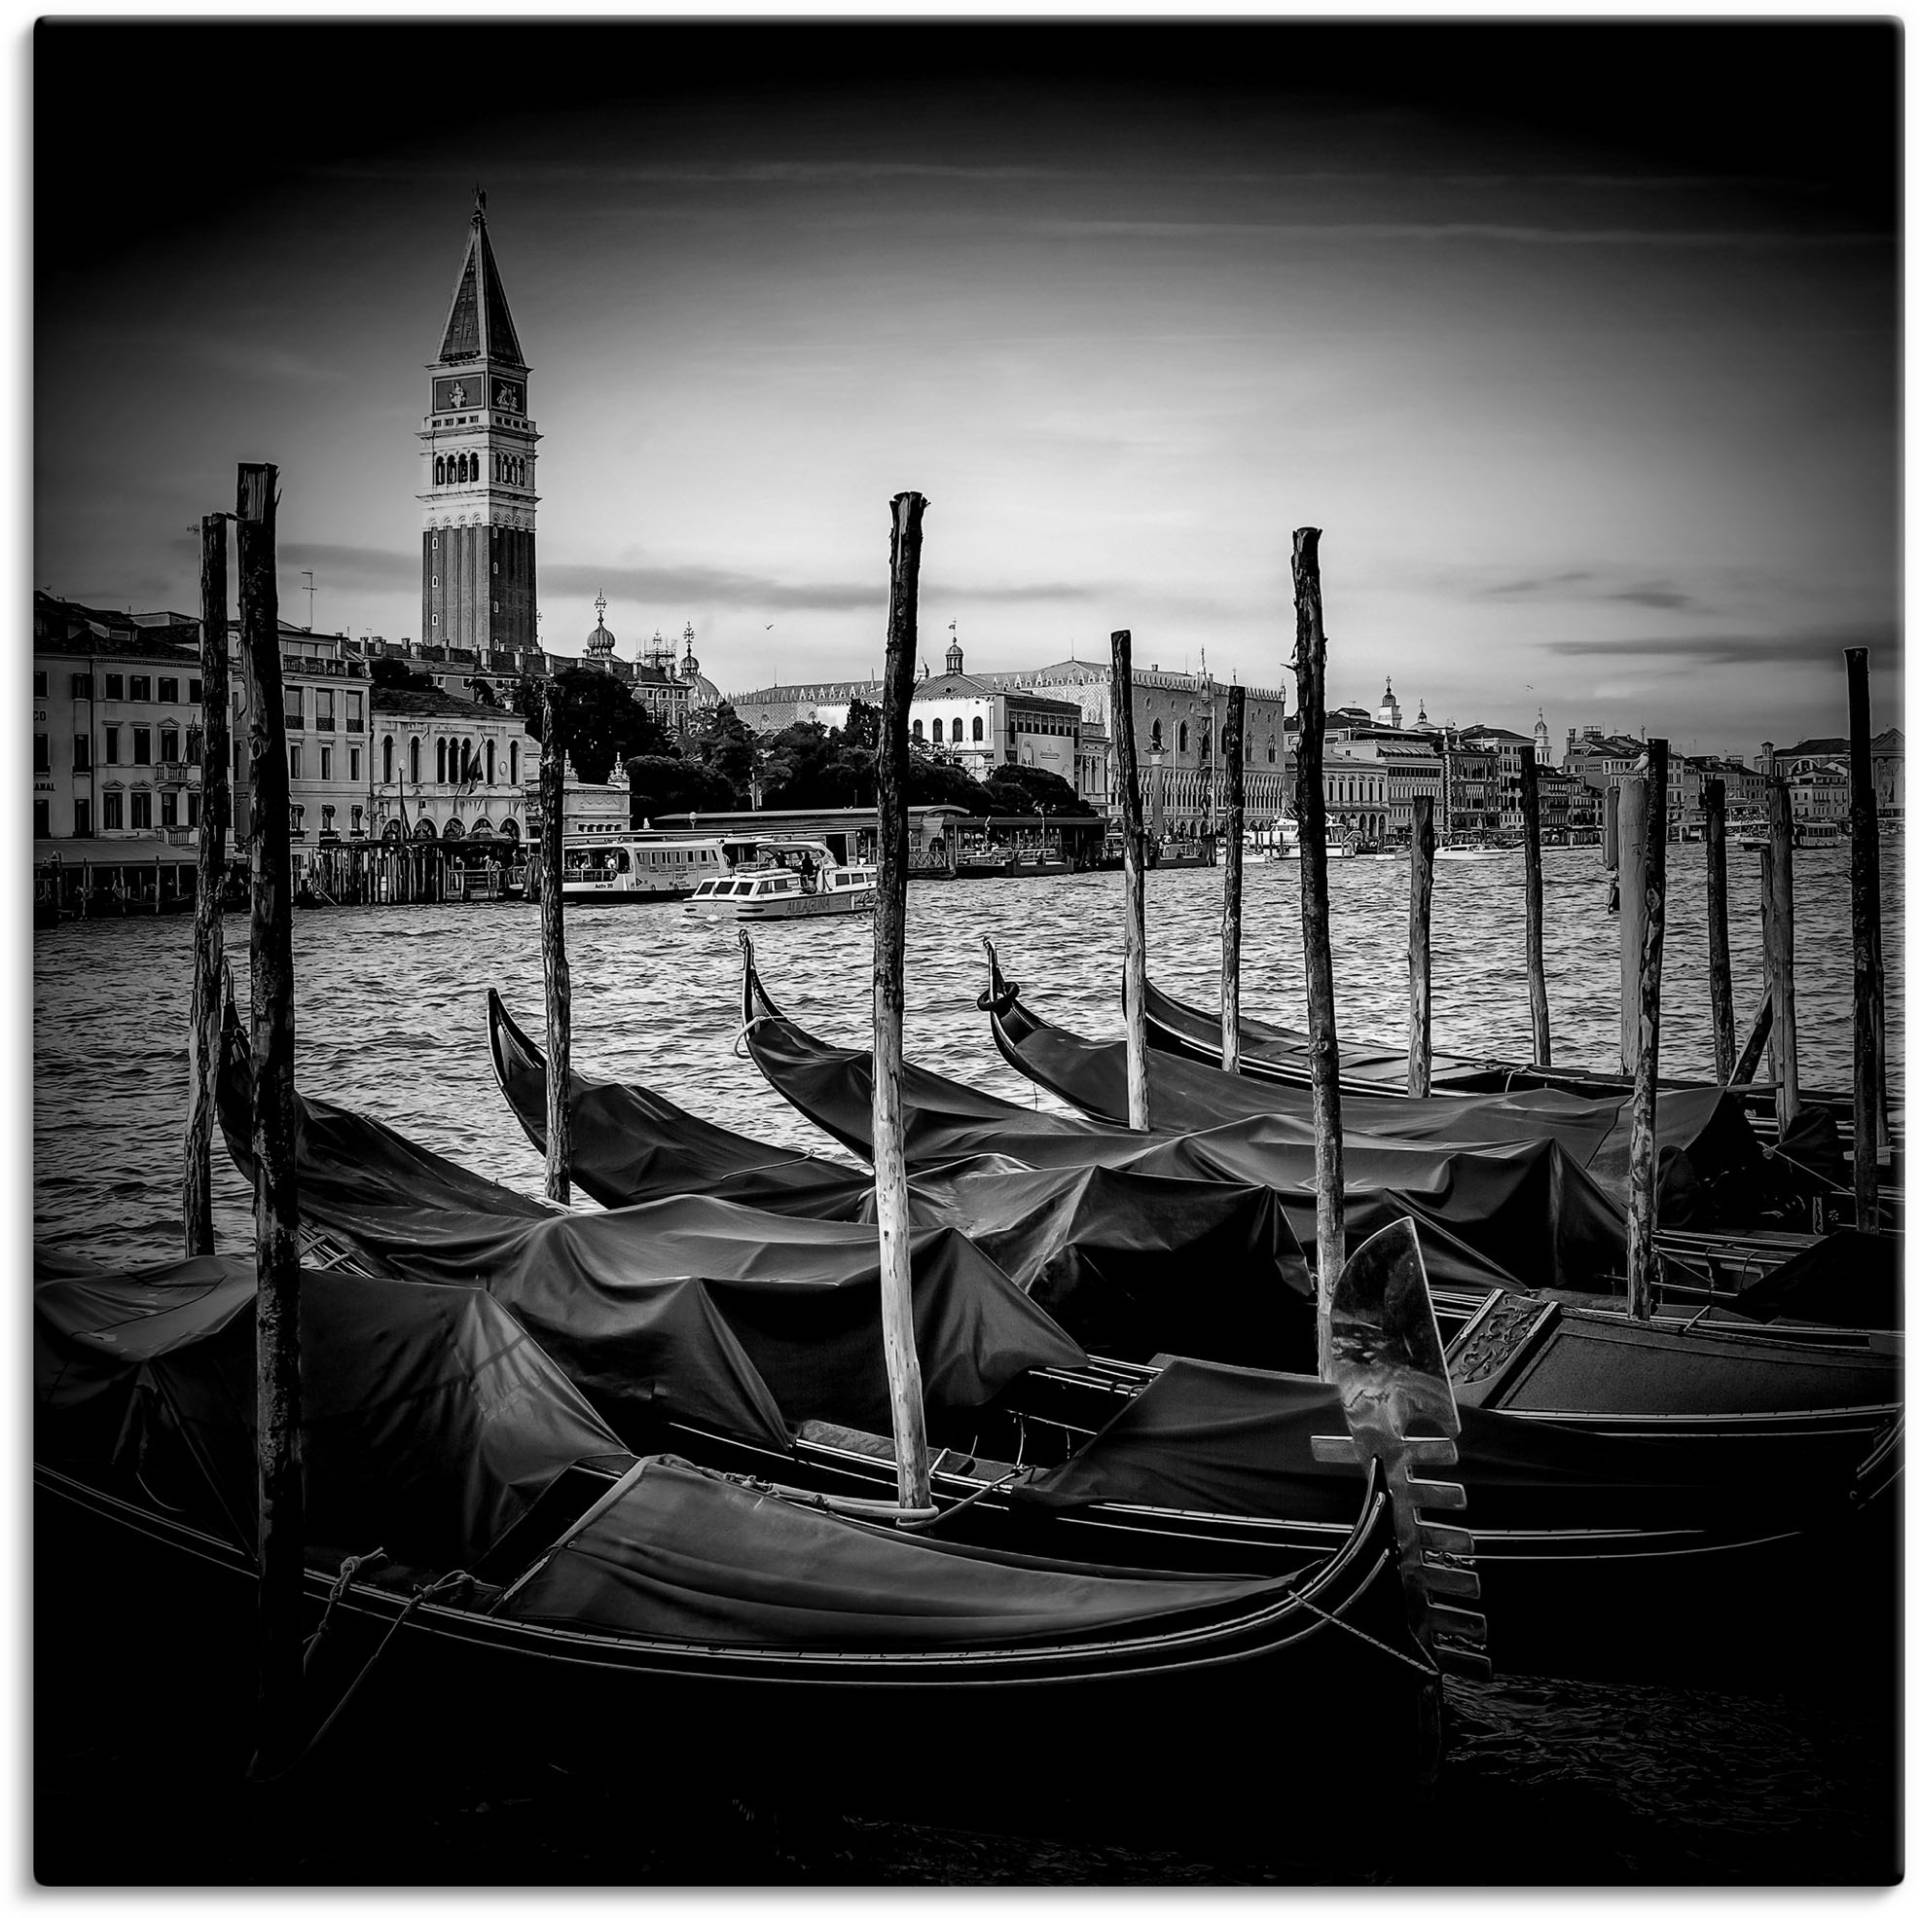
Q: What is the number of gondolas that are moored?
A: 6